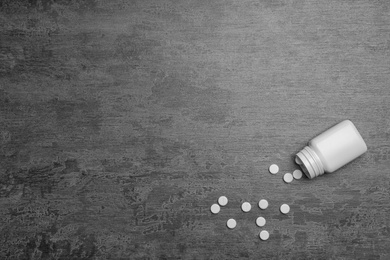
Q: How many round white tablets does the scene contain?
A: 11